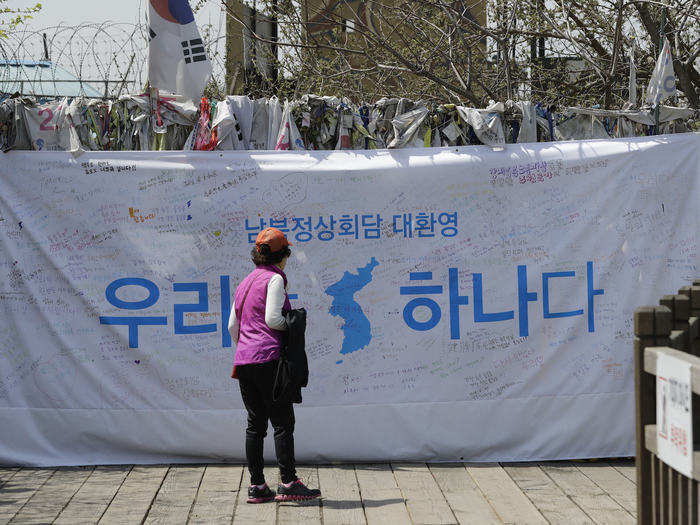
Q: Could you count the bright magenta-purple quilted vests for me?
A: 1